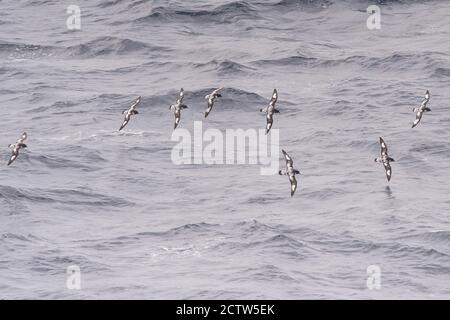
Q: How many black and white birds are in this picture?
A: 8